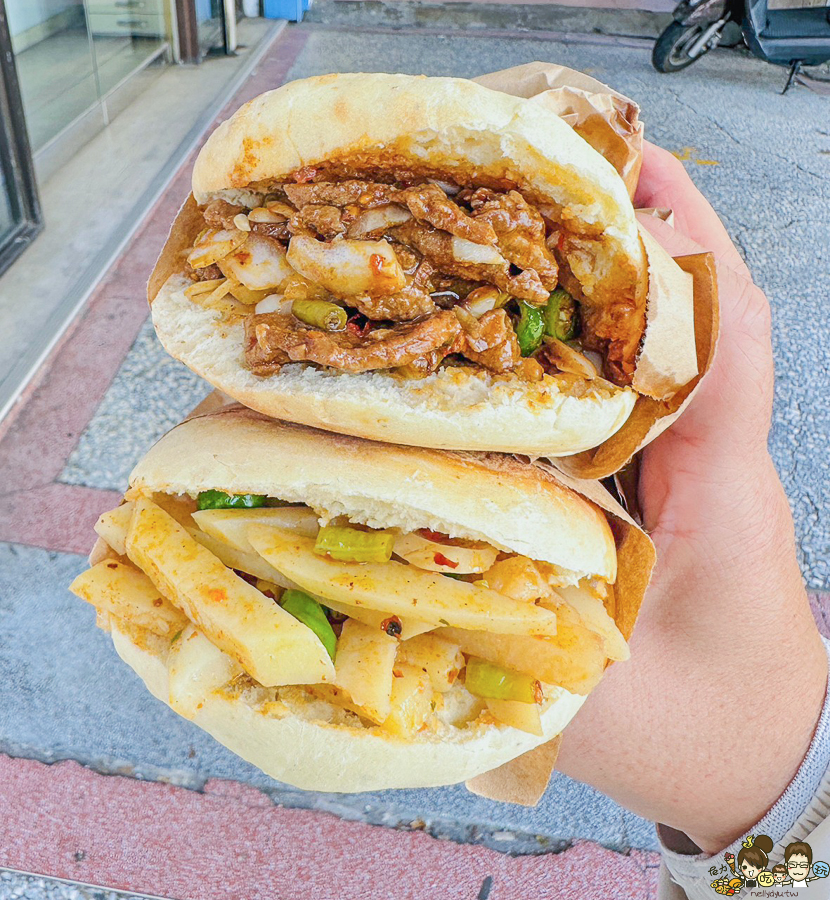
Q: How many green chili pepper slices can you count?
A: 7